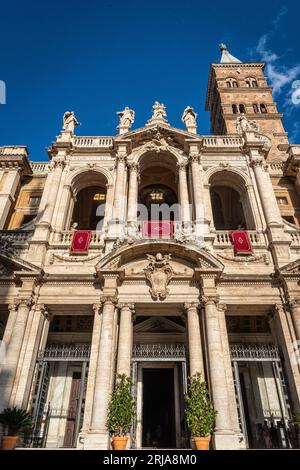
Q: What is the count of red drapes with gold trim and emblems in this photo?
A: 3